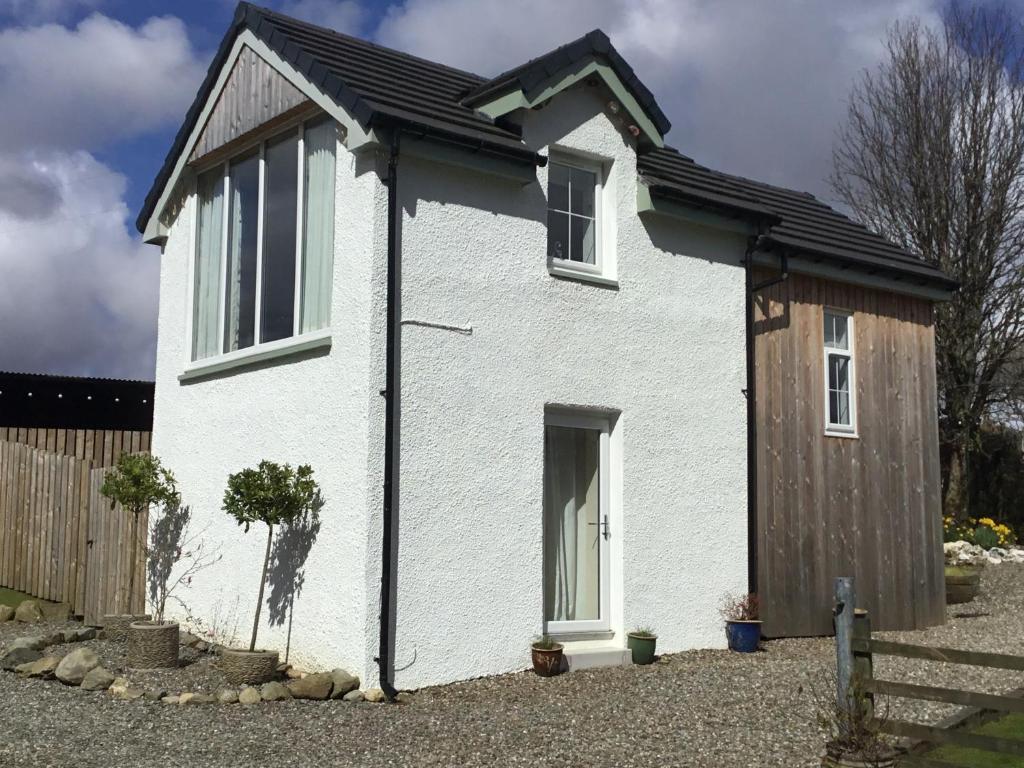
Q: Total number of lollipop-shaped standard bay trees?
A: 2